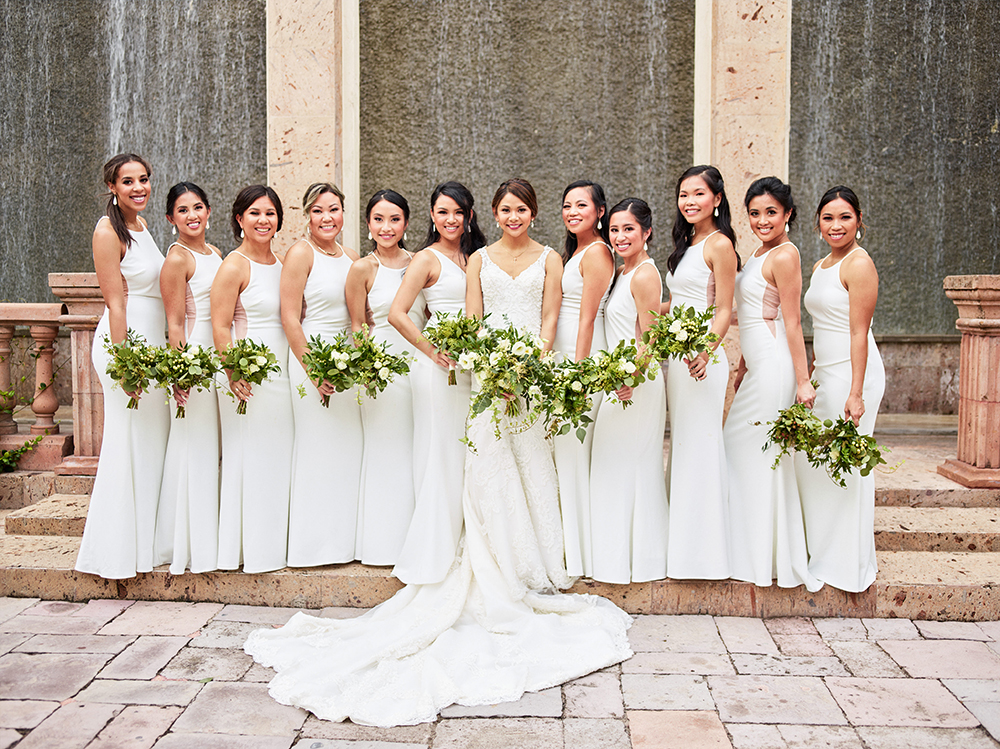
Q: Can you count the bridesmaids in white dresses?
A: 11